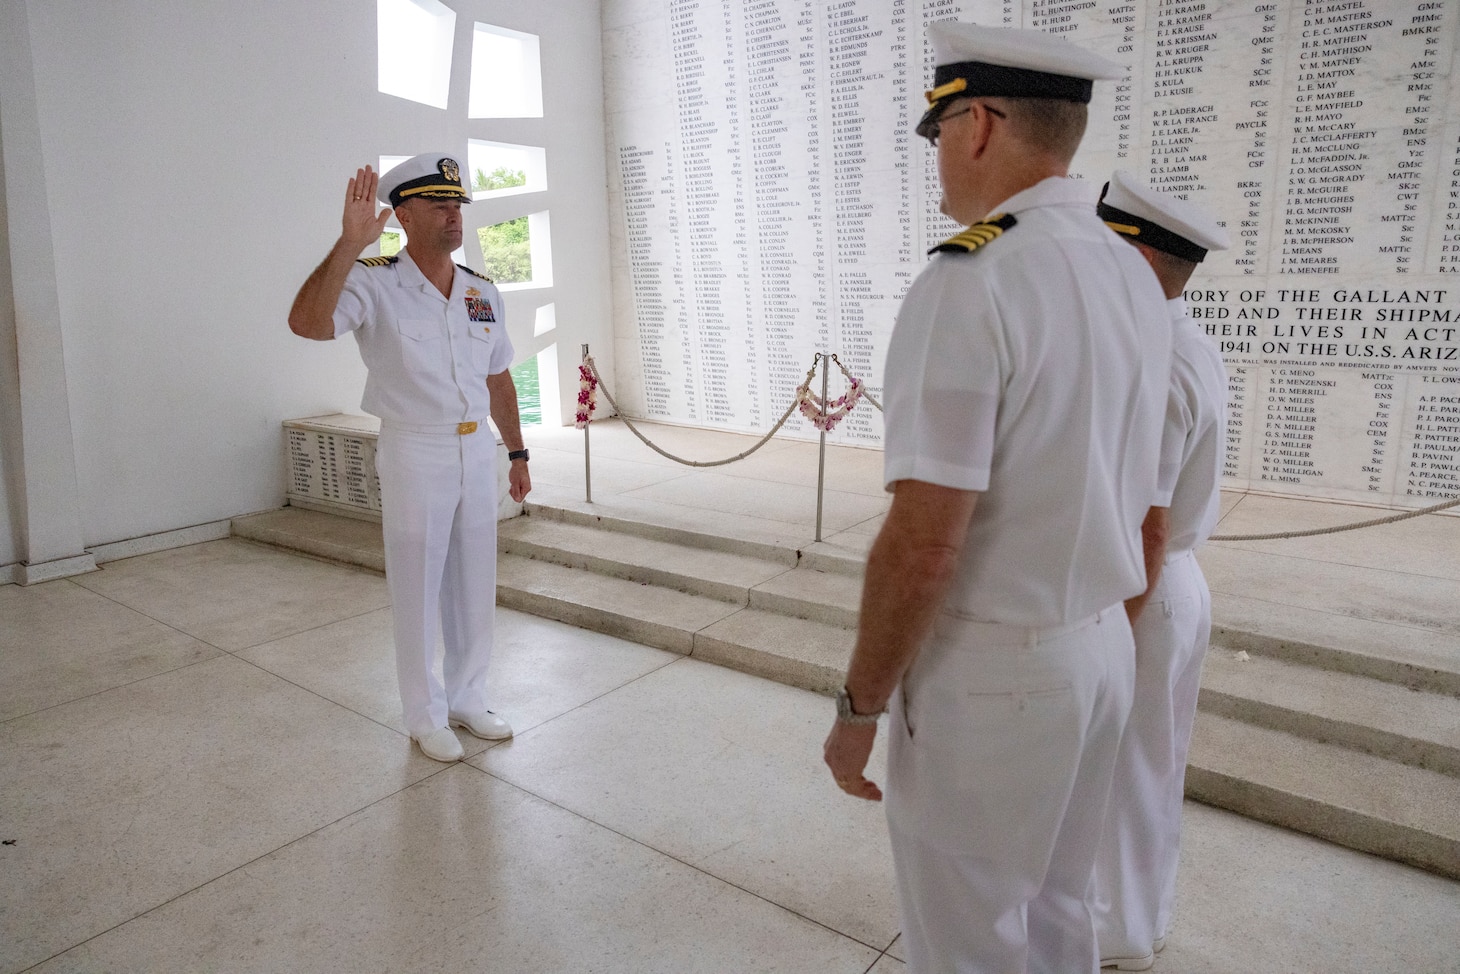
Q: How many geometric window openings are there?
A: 8